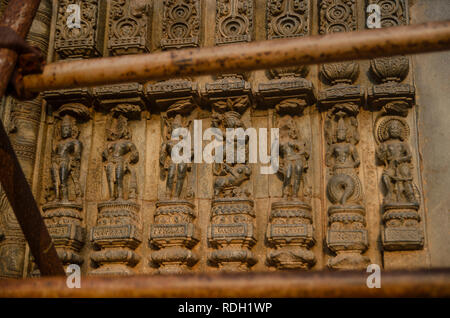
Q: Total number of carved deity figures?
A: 7